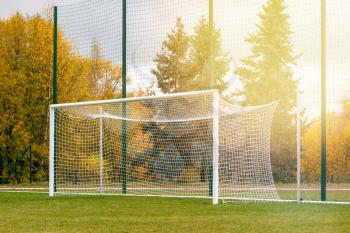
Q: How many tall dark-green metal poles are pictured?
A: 4